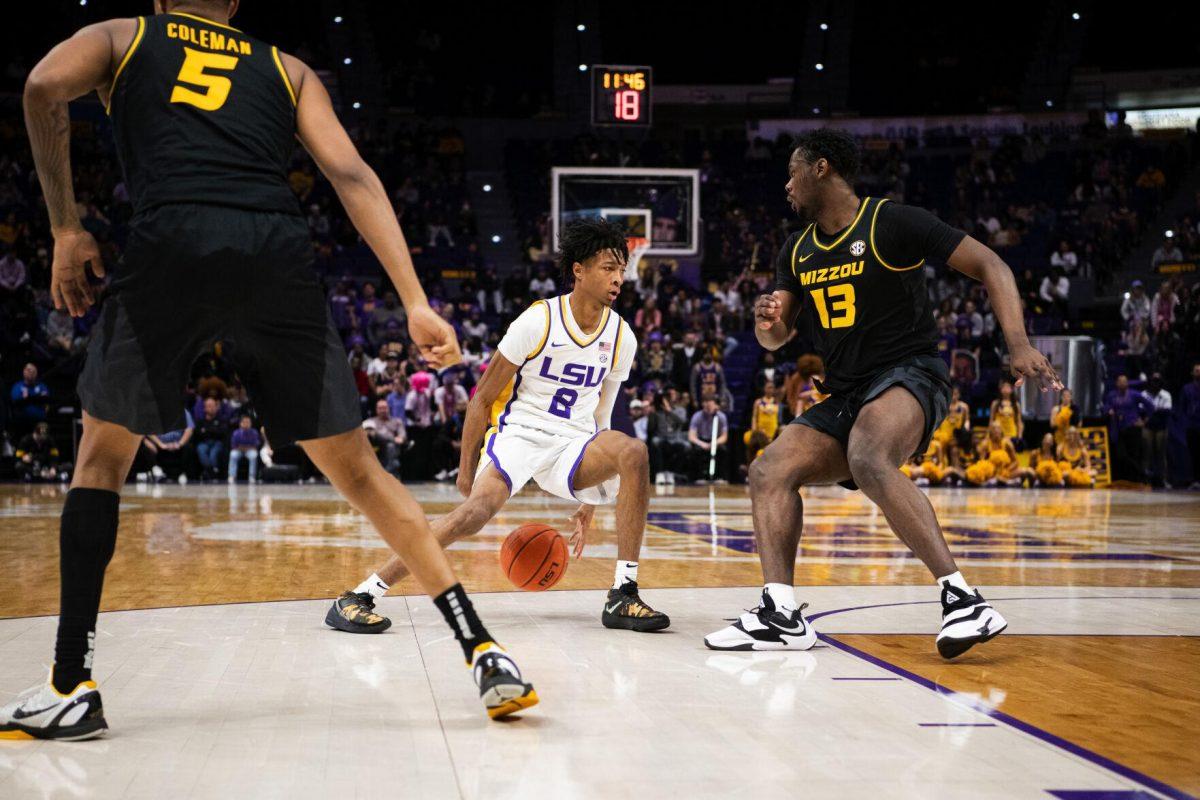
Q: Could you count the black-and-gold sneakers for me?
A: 2